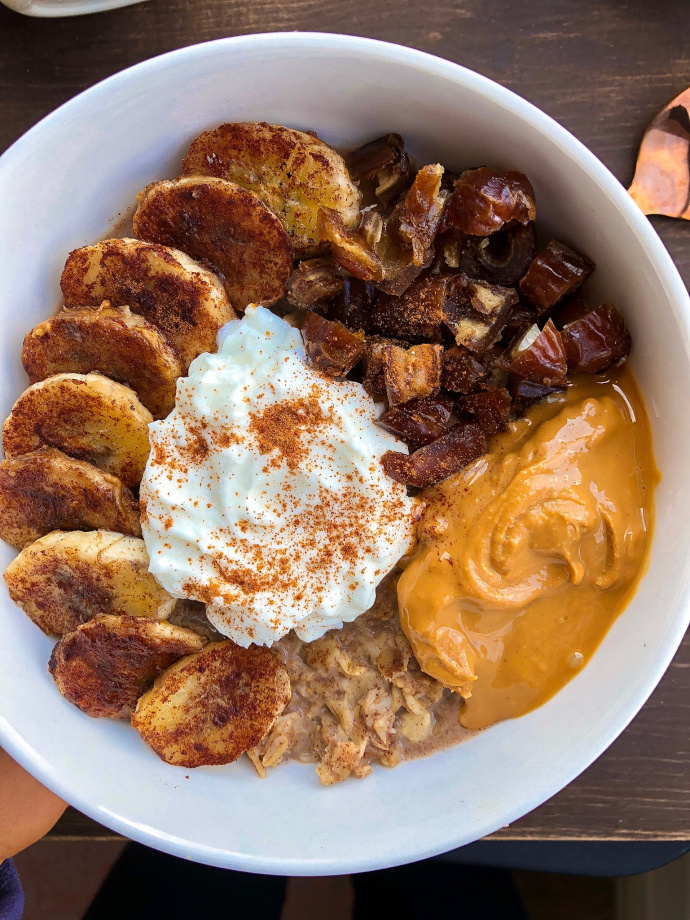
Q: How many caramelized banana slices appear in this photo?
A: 9